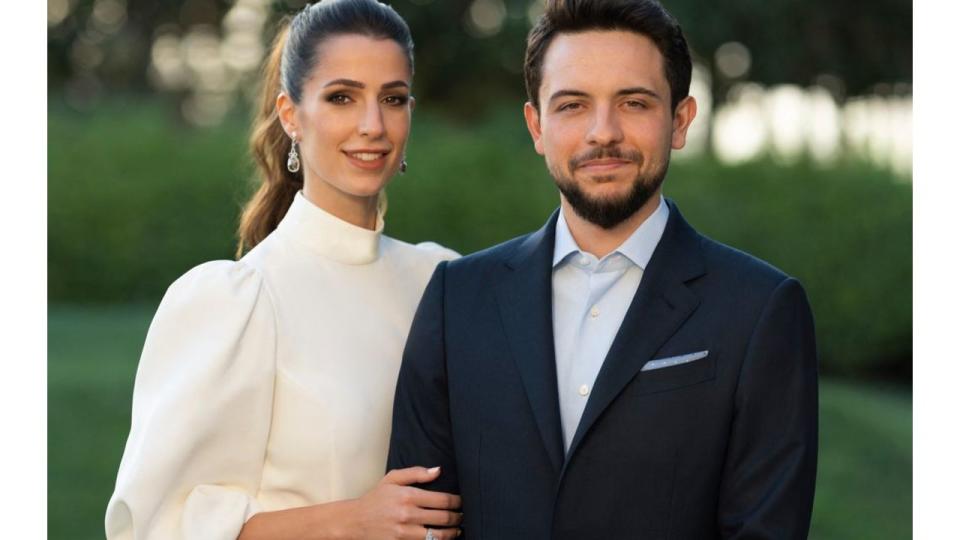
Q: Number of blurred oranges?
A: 0